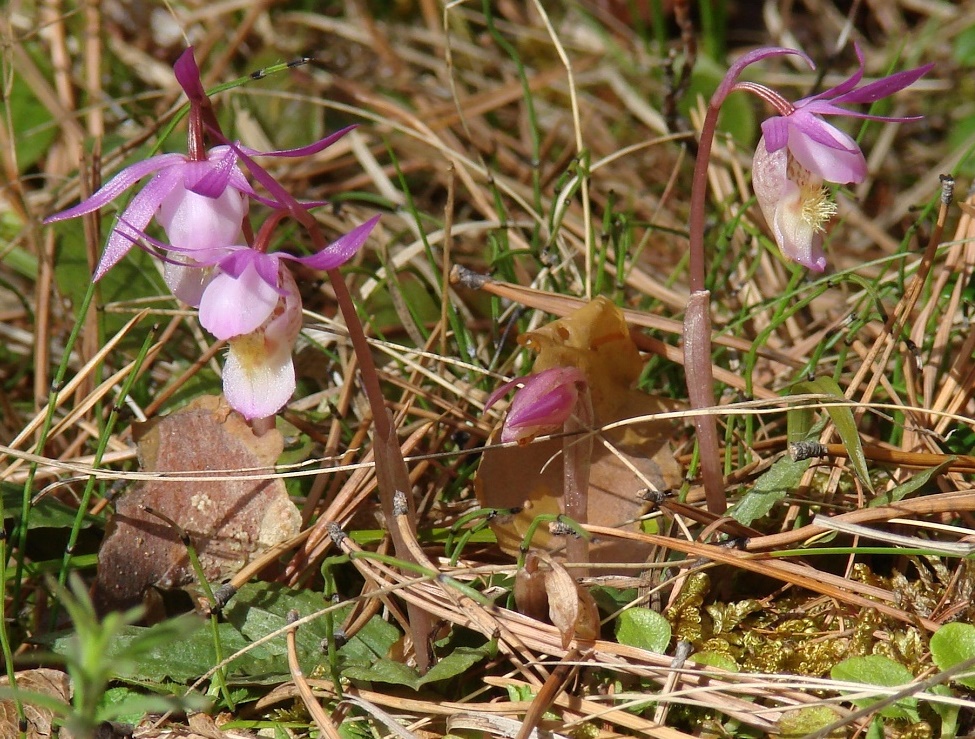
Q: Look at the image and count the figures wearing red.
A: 0